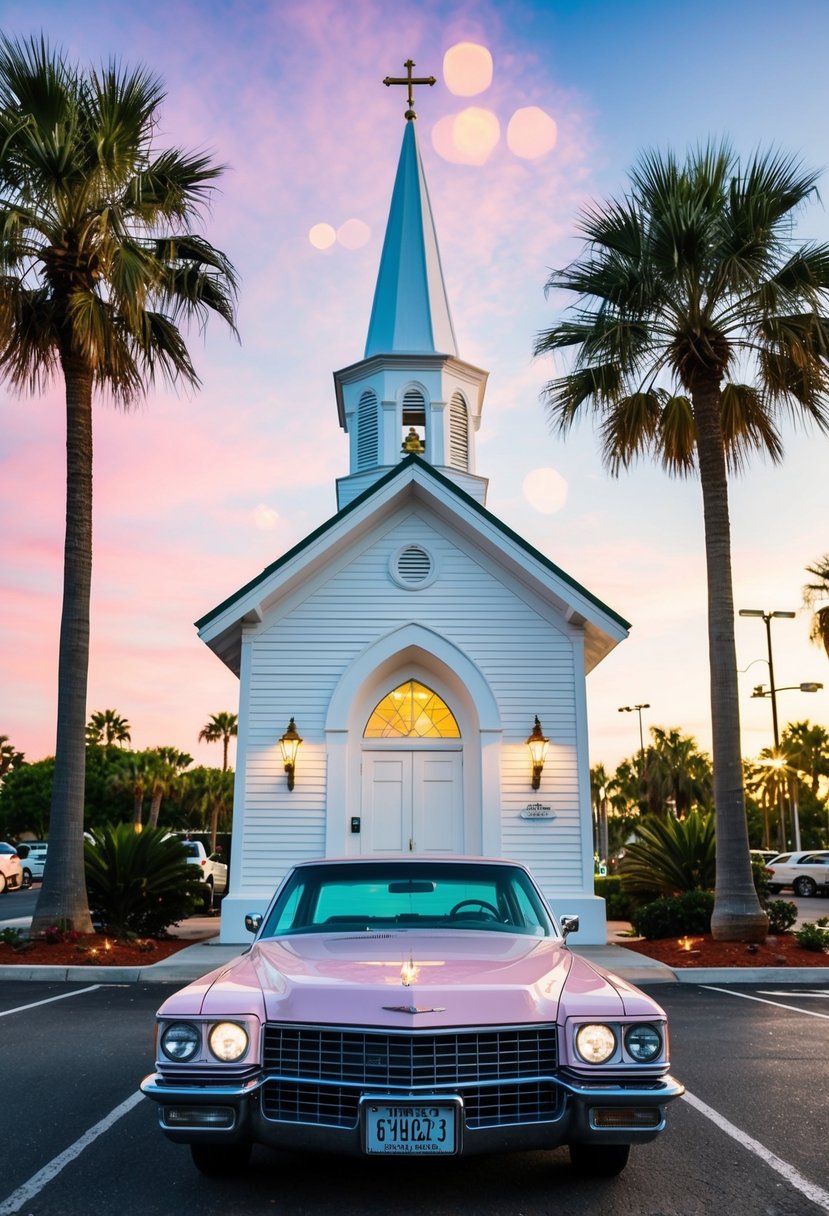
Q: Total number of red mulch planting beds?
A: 2